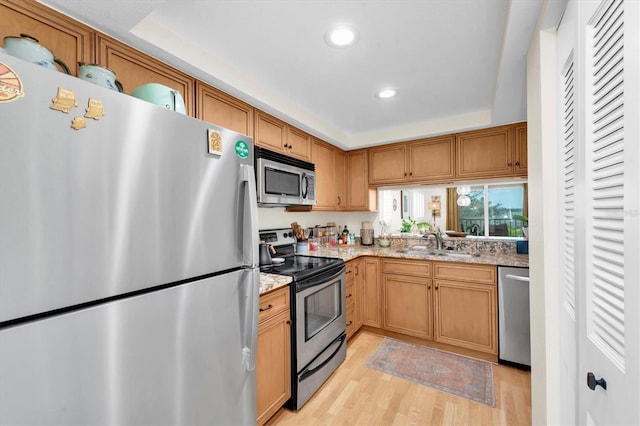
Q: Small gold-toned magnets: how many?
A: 3